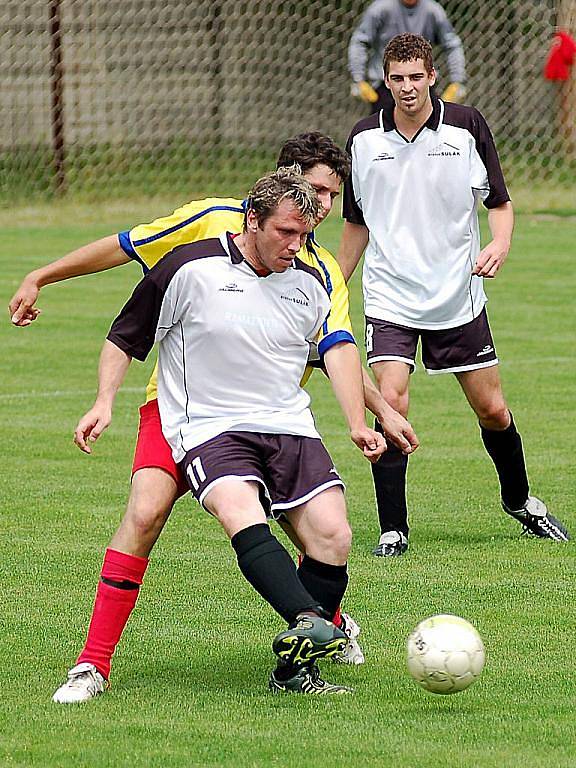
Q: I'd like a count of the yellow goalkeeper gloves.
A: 2